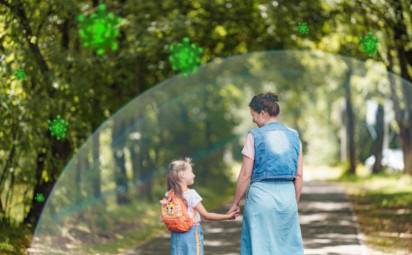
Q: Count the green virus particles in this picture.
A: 7